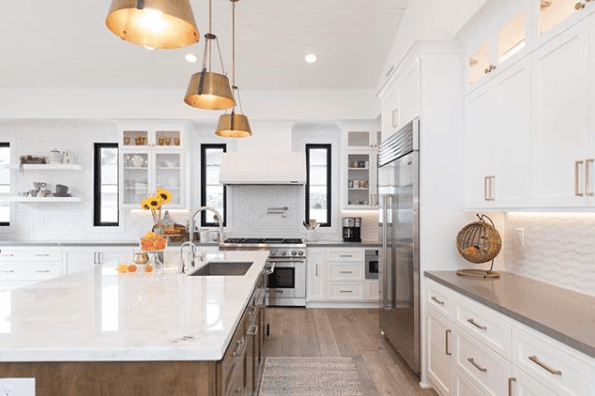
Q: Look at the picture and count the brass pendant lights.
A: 3